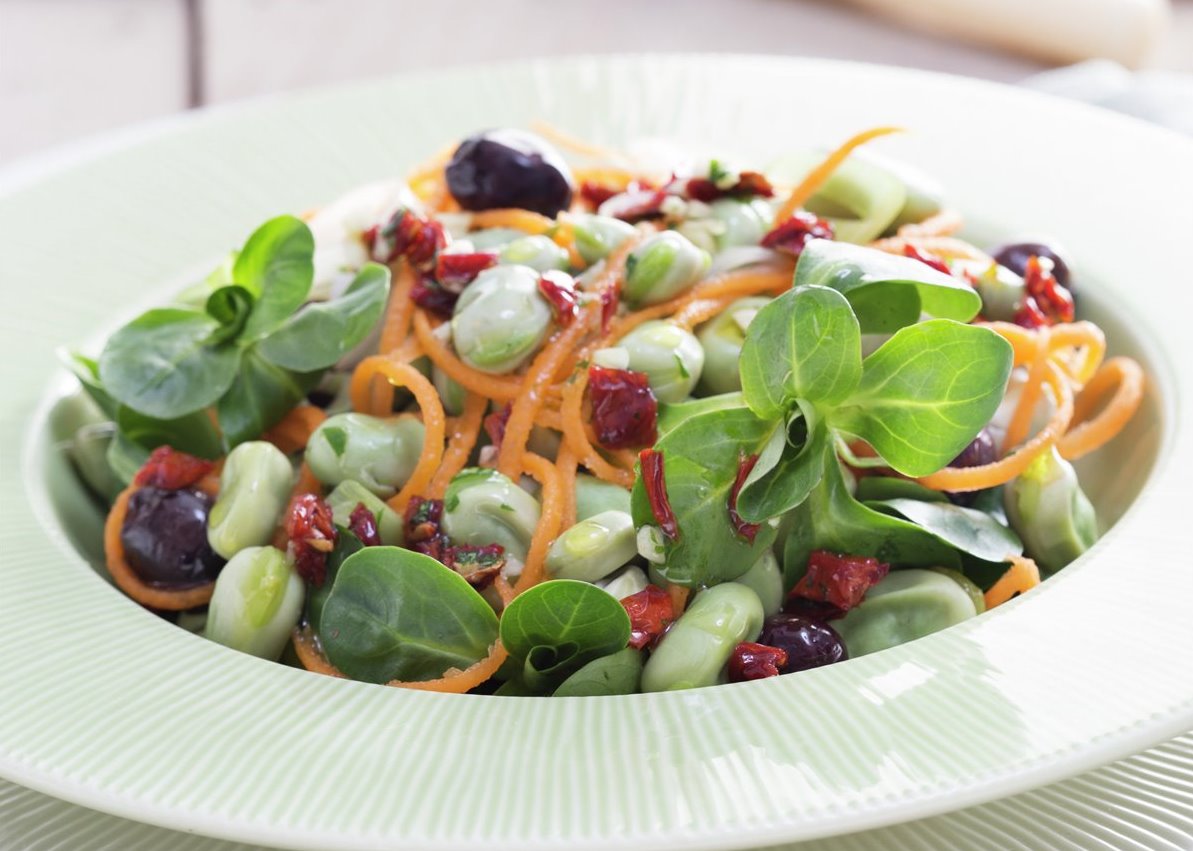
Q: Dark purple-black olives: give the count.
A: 5